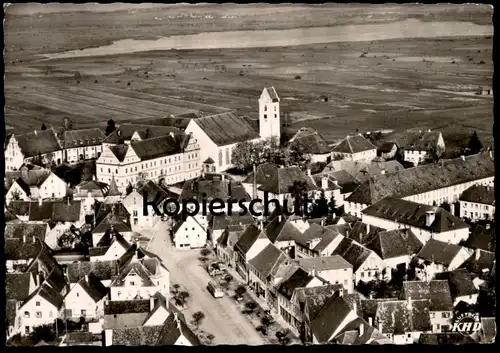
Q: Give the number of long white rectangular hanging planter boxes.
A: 0